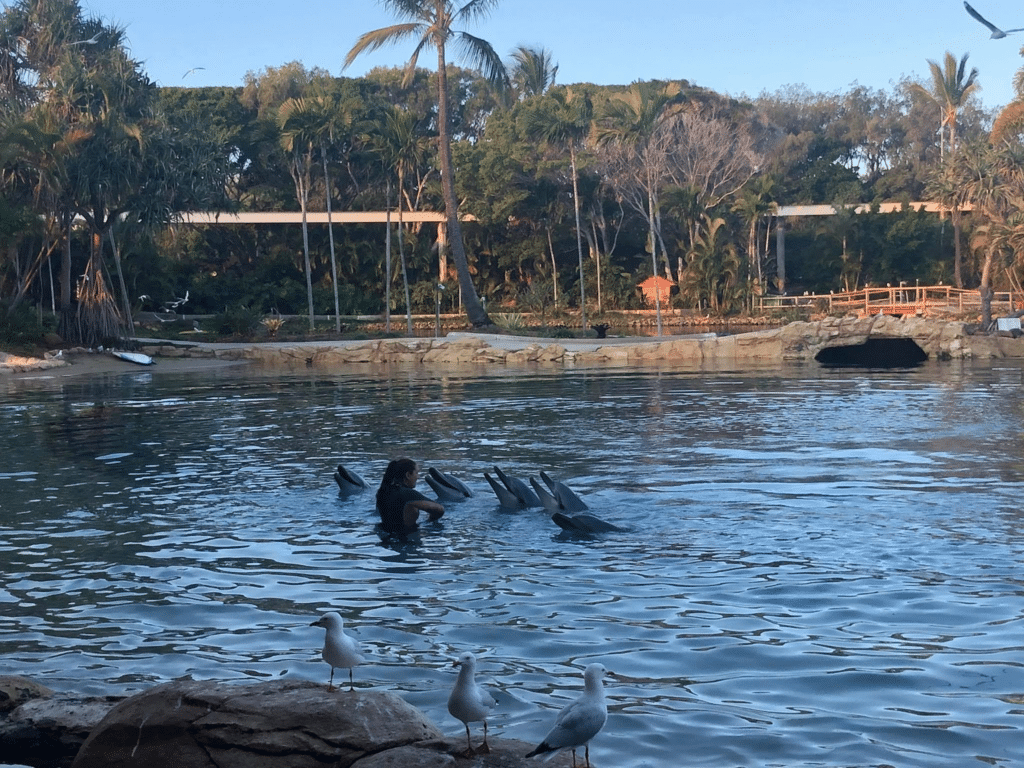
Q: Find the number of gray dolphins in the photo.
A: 5